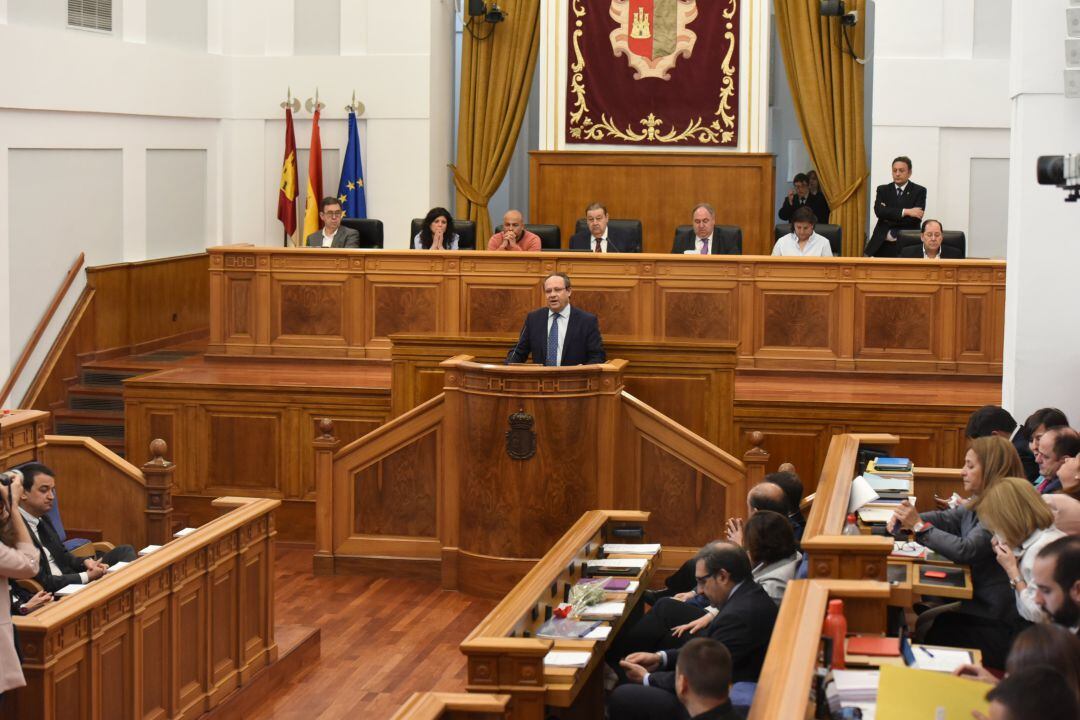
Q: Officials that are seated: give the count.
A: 7